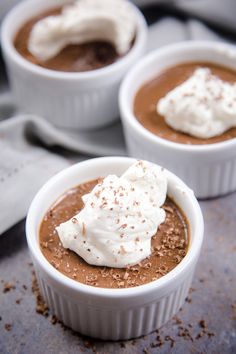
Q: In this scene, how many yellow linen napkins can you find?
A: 0